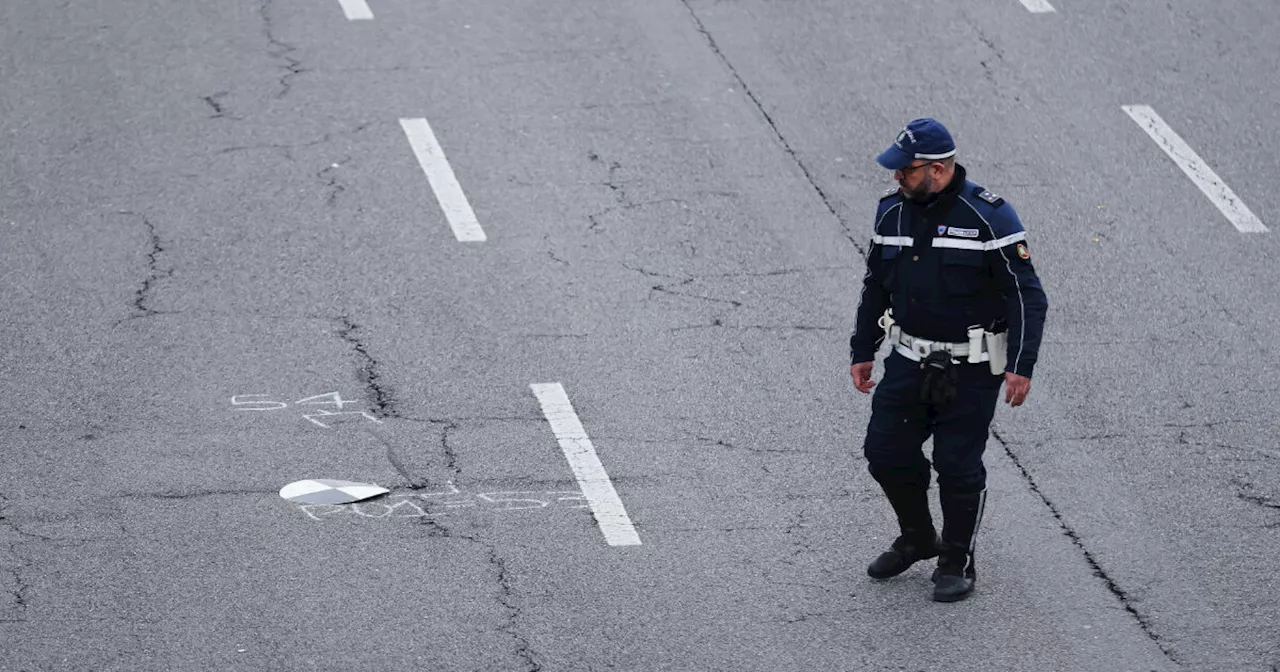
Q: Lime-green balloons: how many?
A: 0